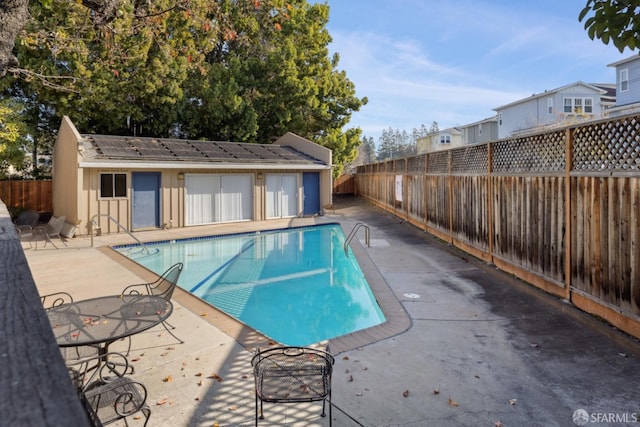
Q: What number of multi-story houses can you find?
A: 4